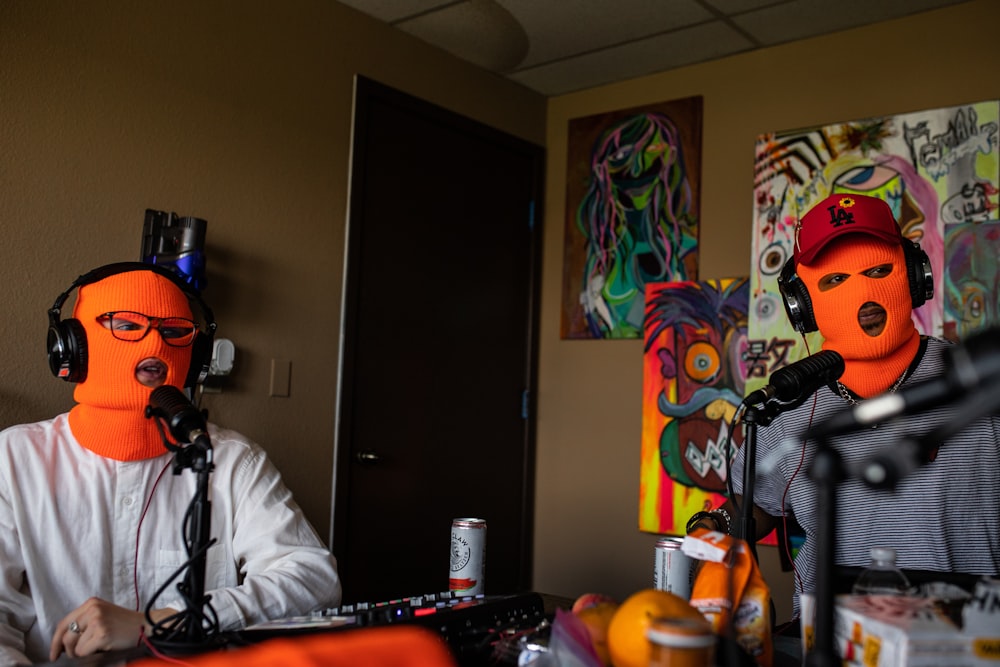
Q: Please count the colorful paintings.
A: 4